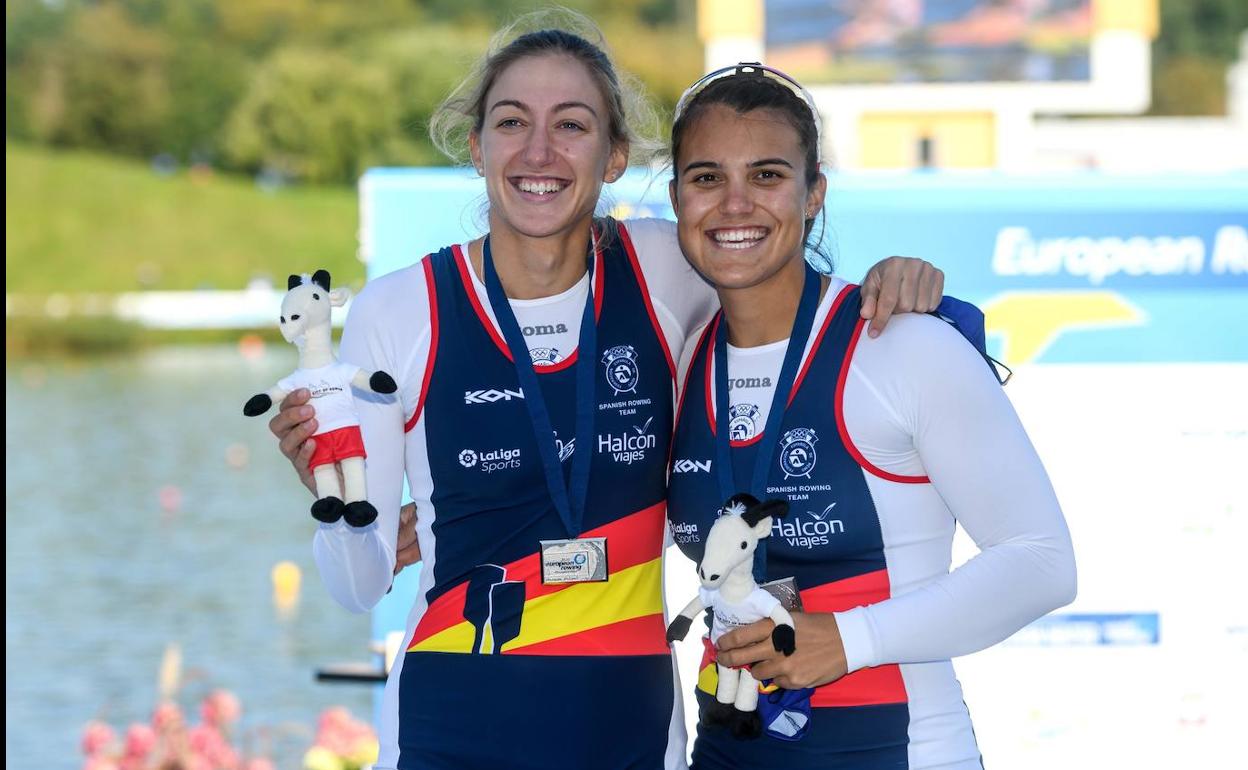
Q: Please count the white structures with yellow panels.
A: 1